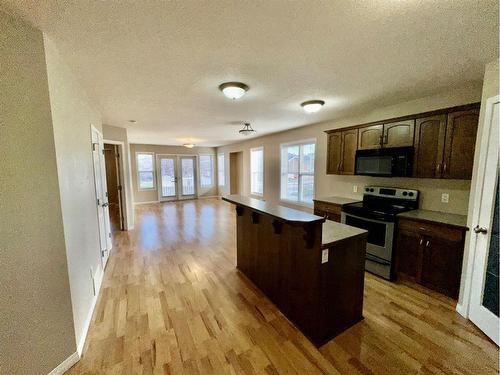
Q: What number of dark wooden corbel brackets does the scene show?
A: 4